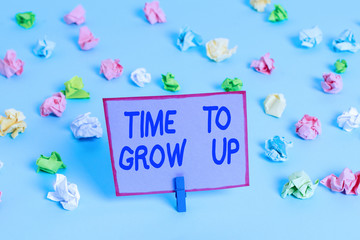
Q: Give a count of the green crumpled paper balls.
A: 8